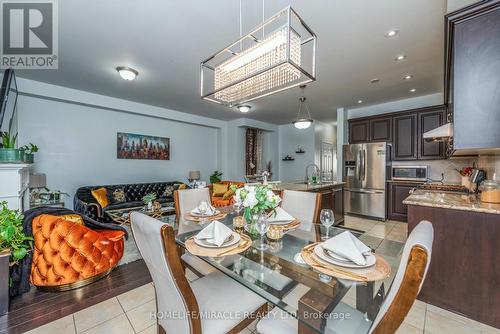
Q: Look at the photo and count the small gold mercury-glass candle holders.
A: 2